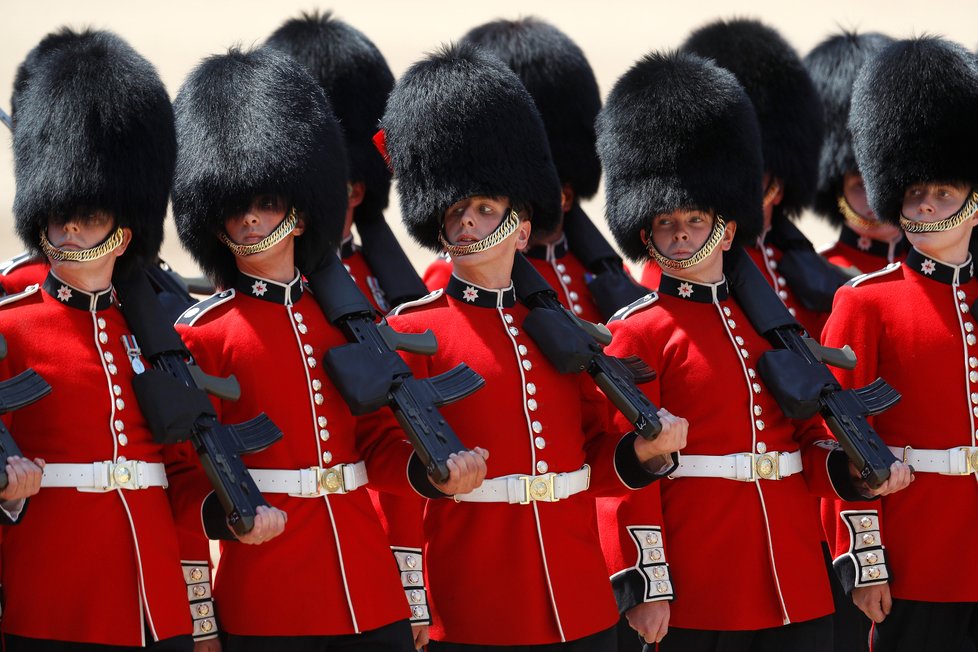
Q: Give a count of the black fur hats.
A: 10